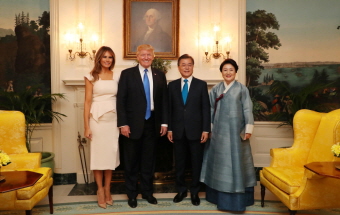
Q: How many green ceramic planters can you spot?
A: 1